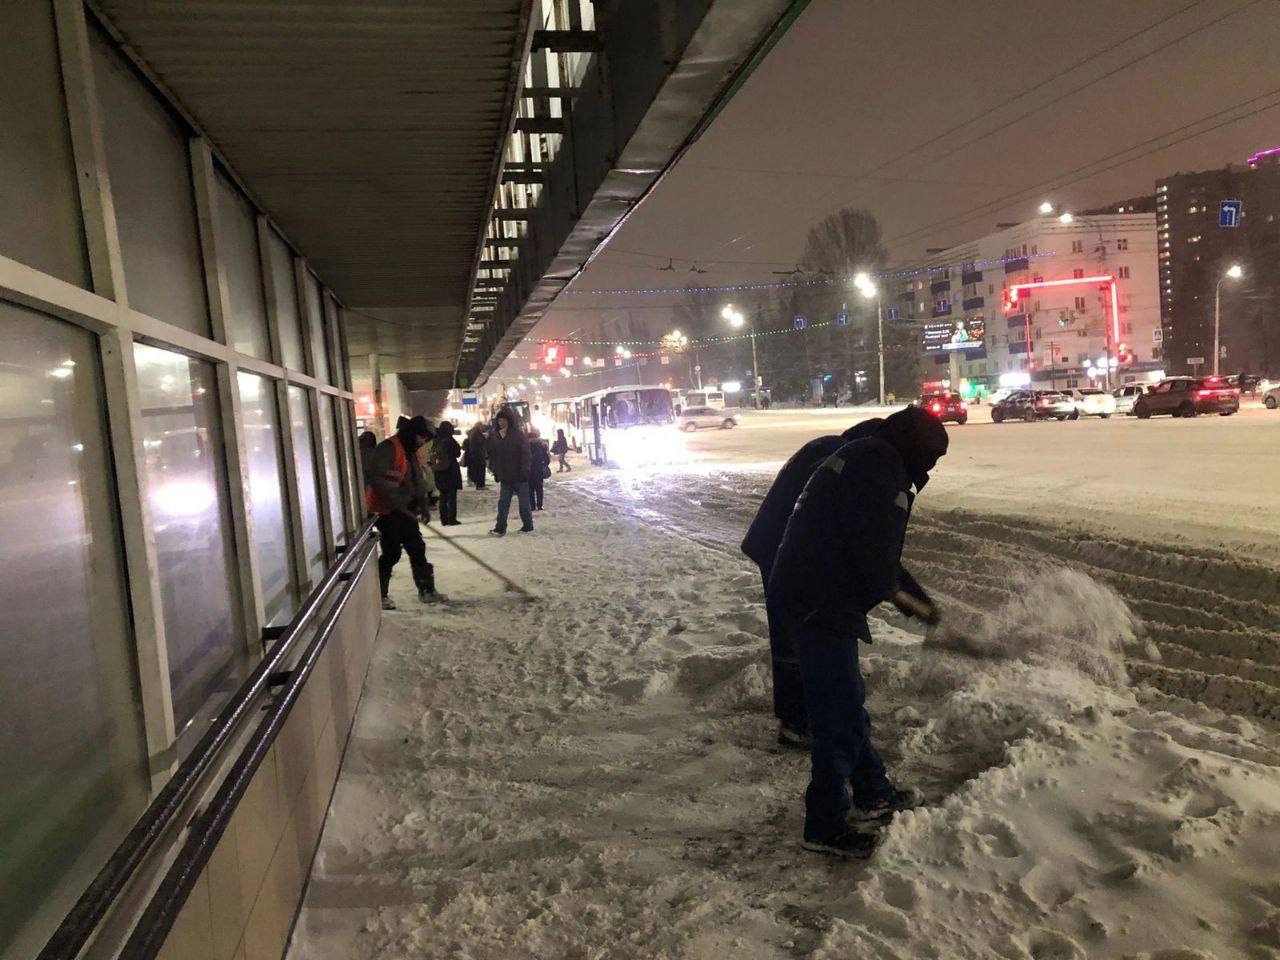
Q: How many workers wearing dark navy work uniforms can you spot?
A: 2